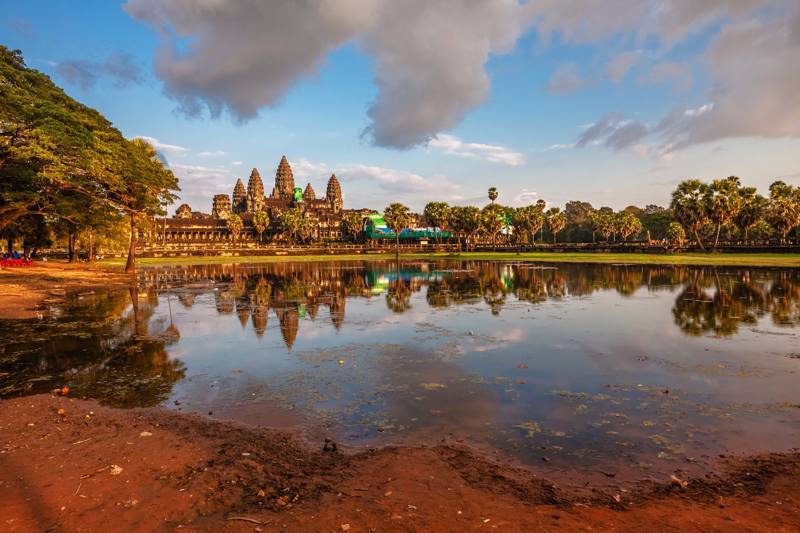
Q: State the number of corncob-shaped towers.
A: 5